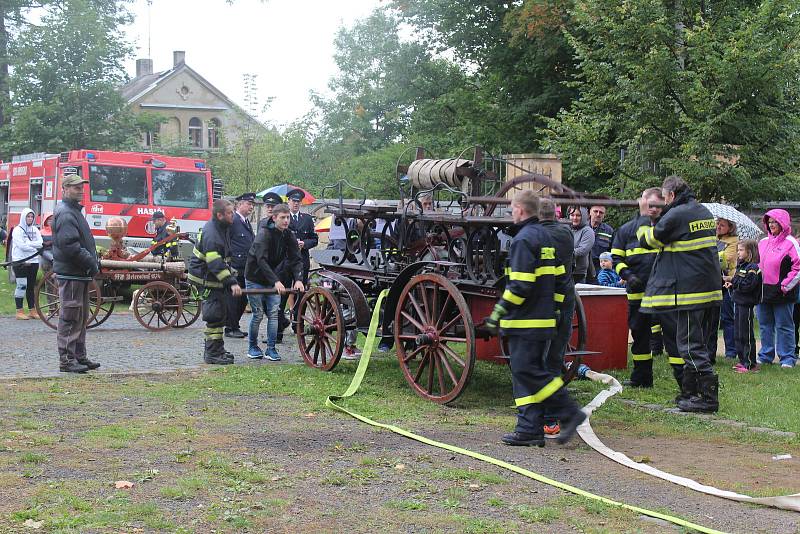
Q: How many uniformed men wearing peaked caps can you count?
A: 3